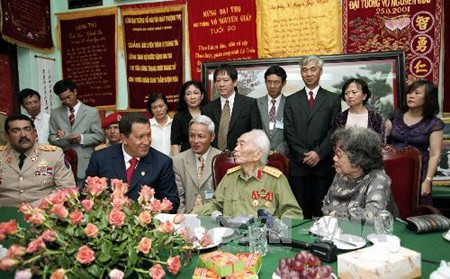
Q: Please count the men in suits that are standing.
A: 4